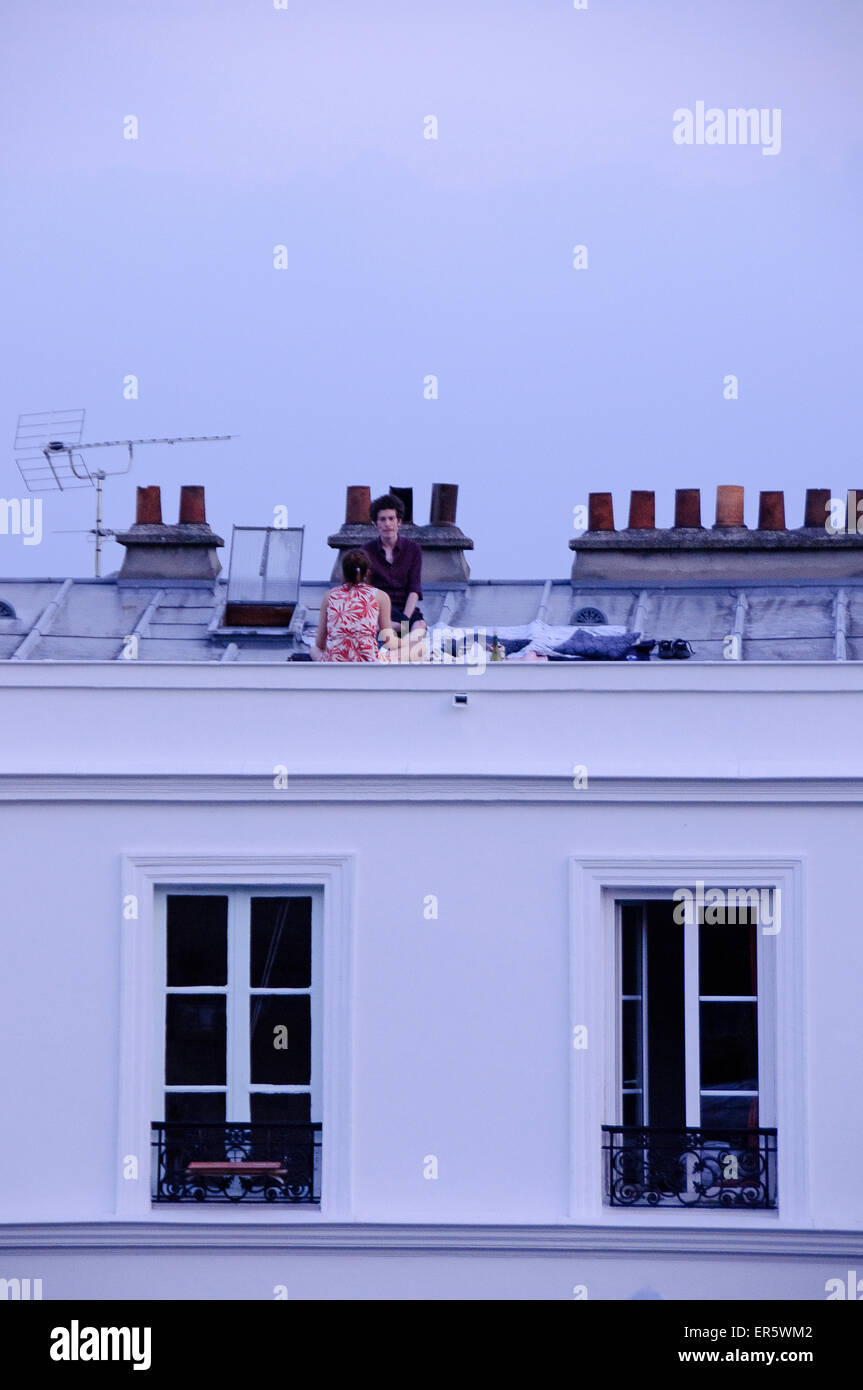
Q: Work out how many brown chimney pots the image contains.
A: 11